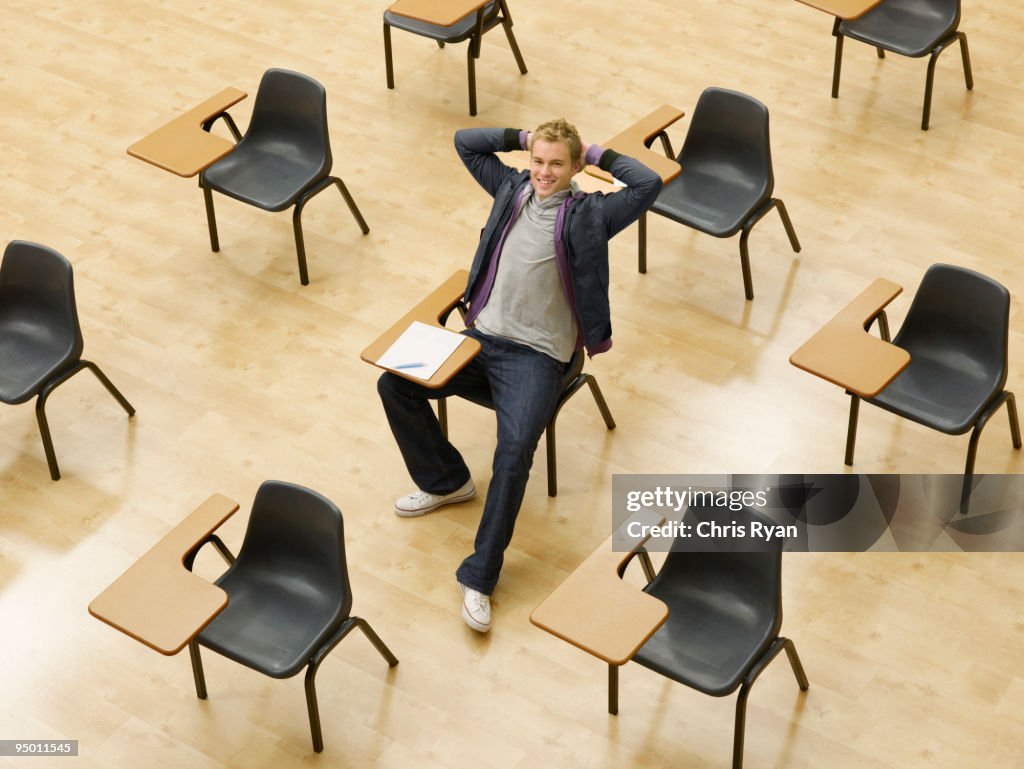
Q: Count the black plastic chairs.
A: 9